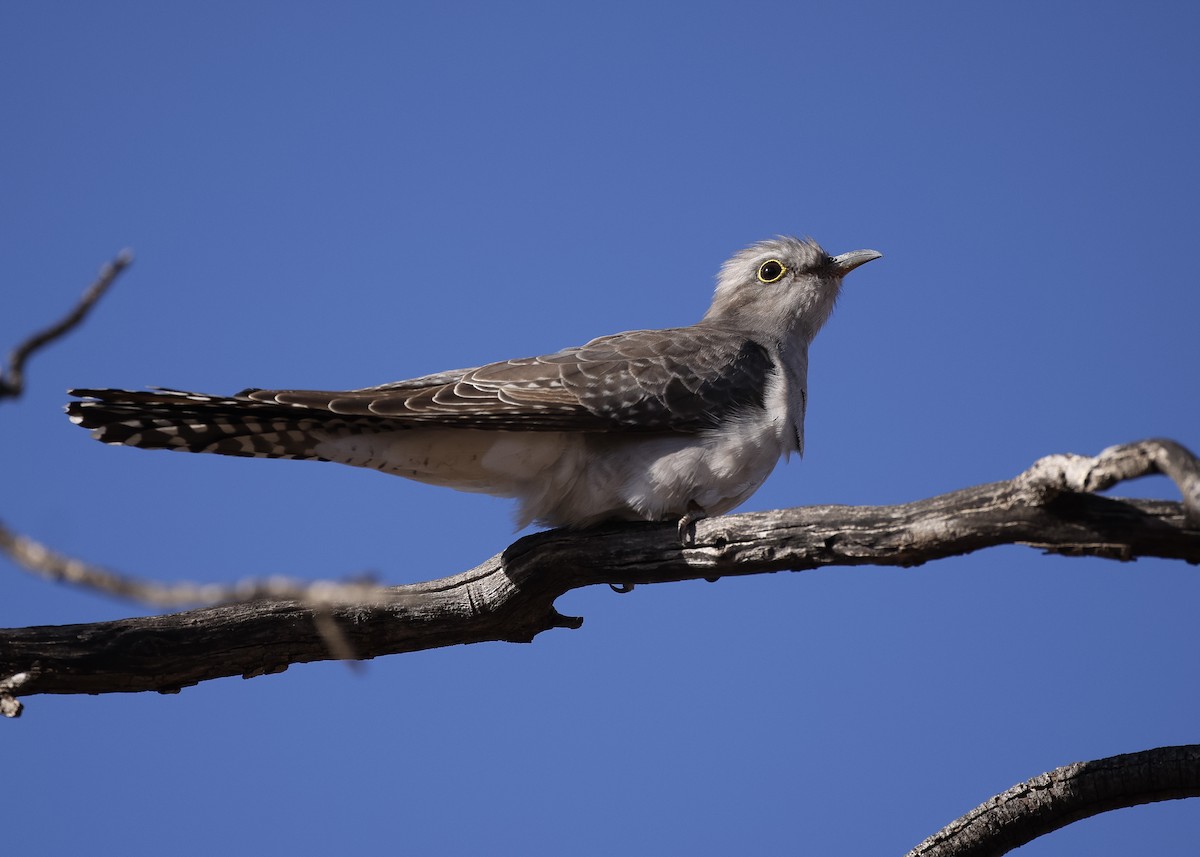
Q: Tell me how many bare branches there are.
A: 4